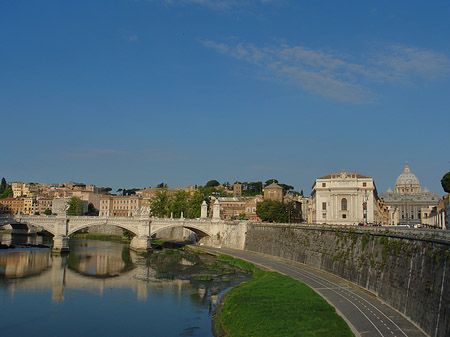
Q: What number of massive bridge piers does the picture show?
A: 2